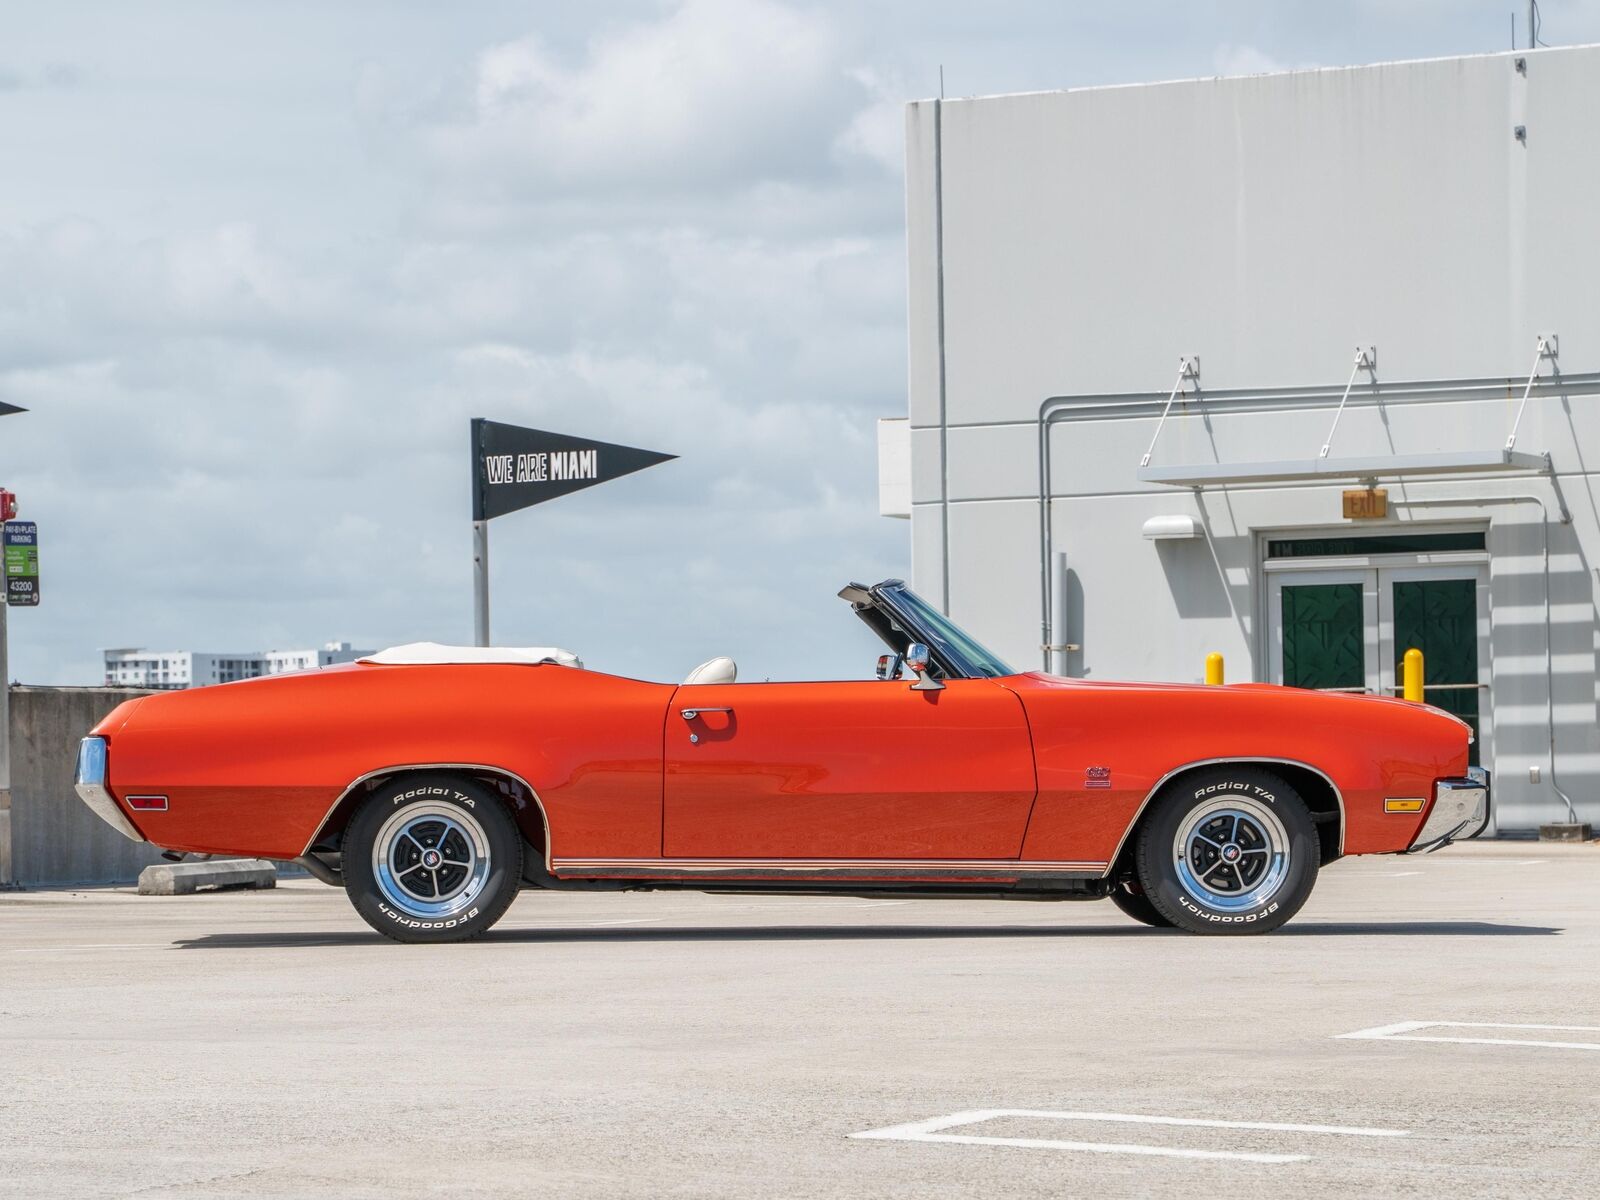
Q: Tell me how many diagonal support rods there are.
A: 3